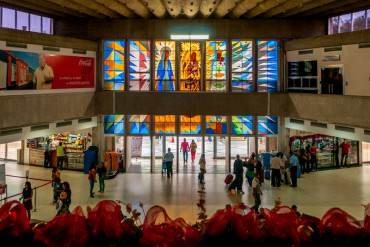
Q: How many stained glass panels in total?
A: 14